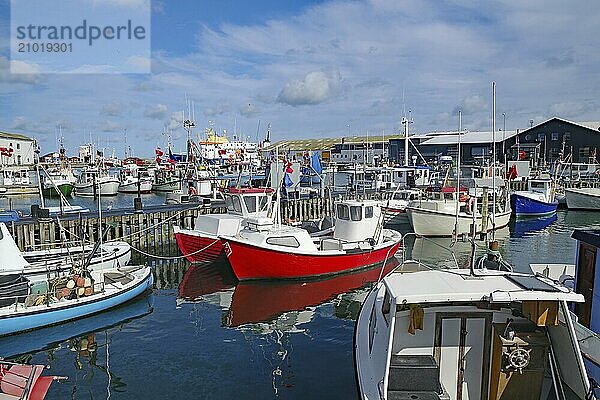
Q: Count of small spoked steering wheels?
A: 1